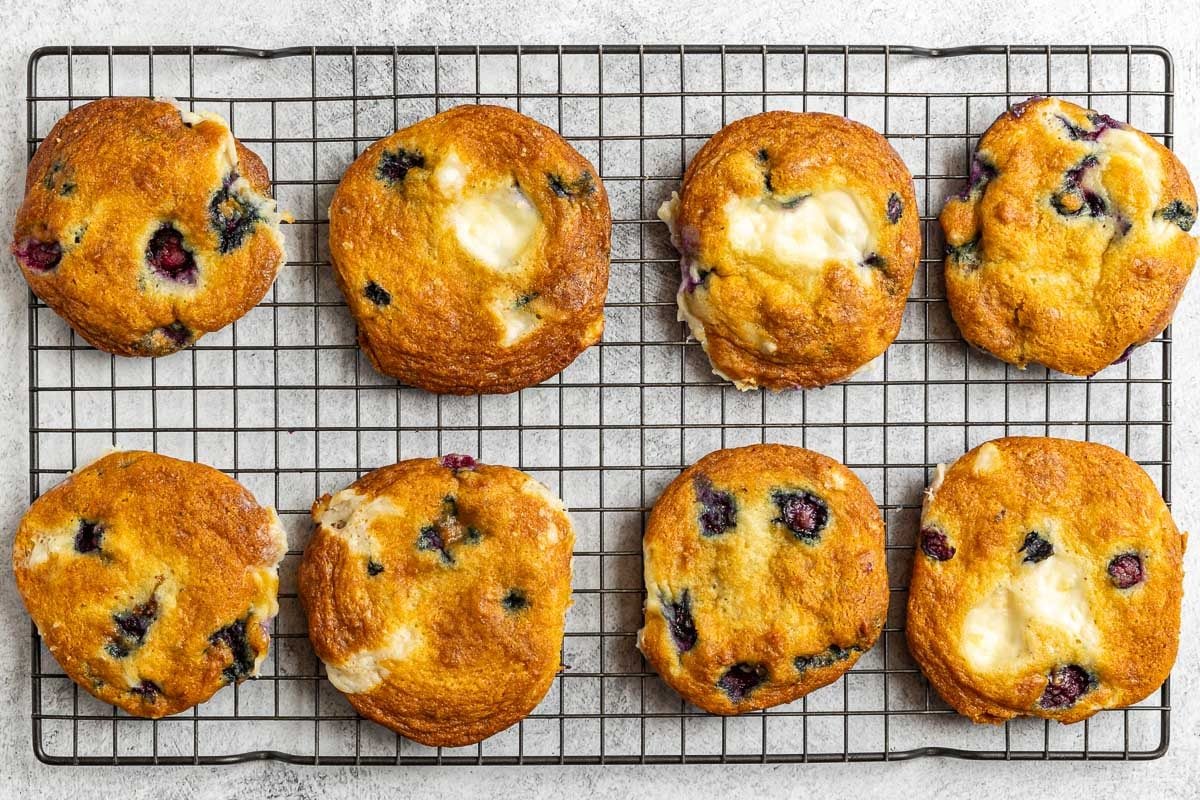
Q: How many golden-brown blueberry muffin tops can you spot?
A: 8